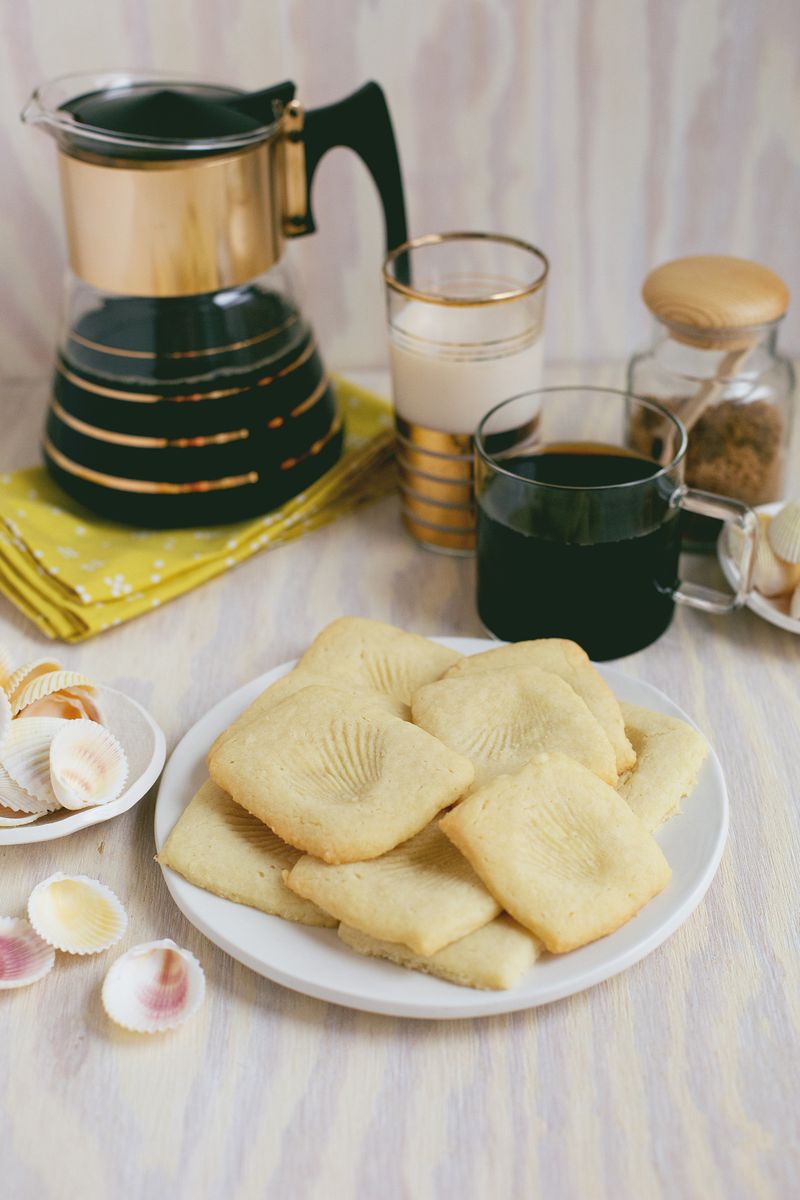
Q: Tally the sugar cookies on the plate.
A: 10